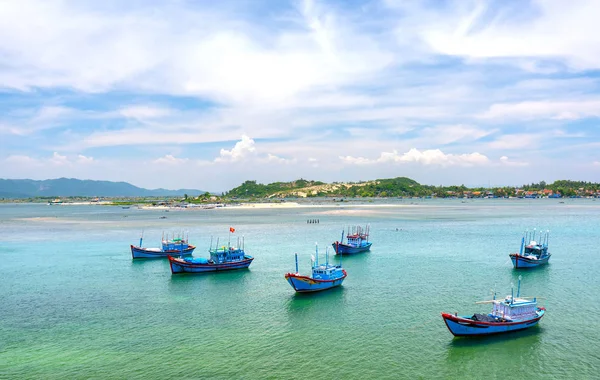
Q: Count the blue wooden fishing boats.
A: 6